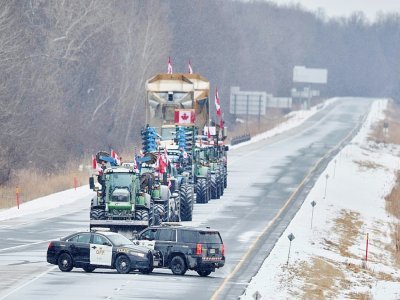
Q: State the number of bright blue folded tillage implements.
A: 2